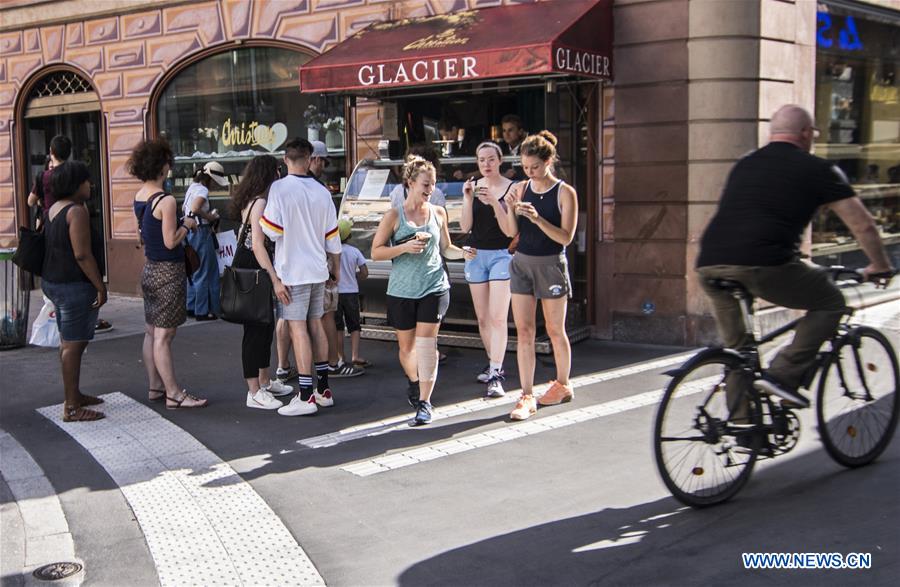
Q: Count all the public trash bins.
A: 1